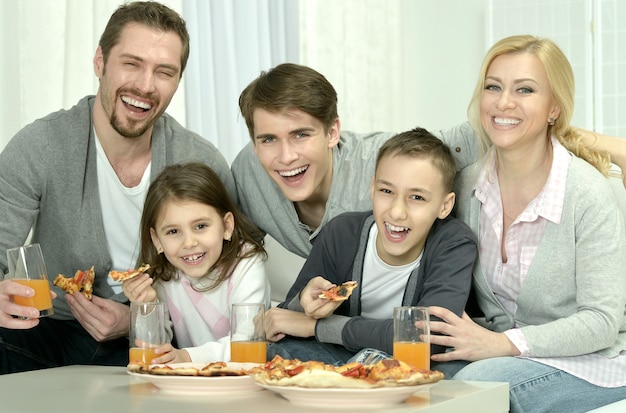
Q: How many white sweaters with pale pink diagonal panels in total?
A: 1